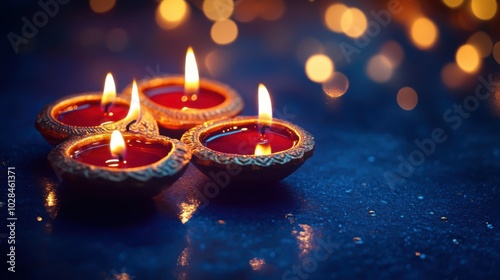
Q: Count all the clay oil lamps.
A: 4